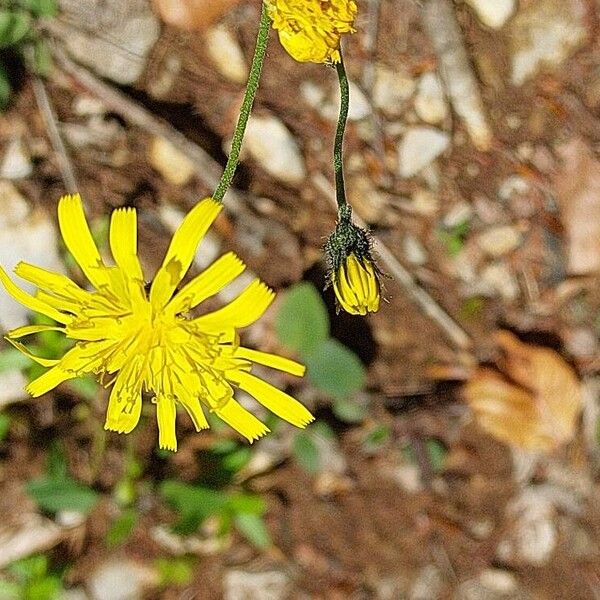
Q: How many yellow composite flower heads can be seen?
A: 3